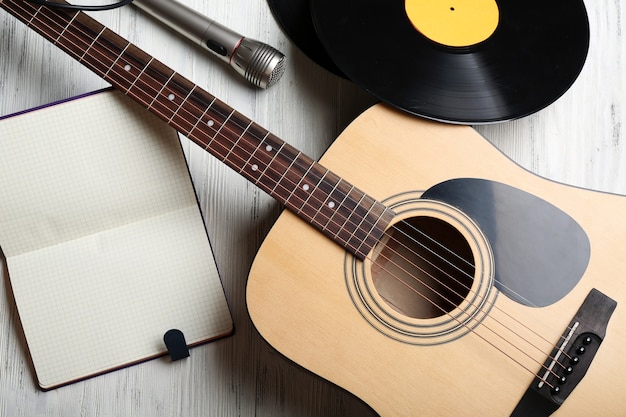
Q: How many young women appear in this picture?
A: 0